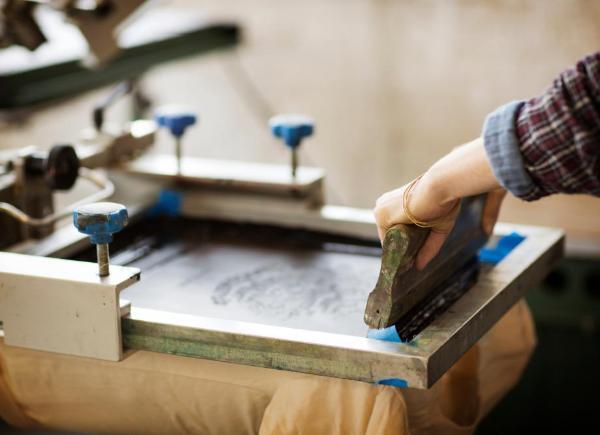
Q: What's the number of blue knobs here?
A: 3